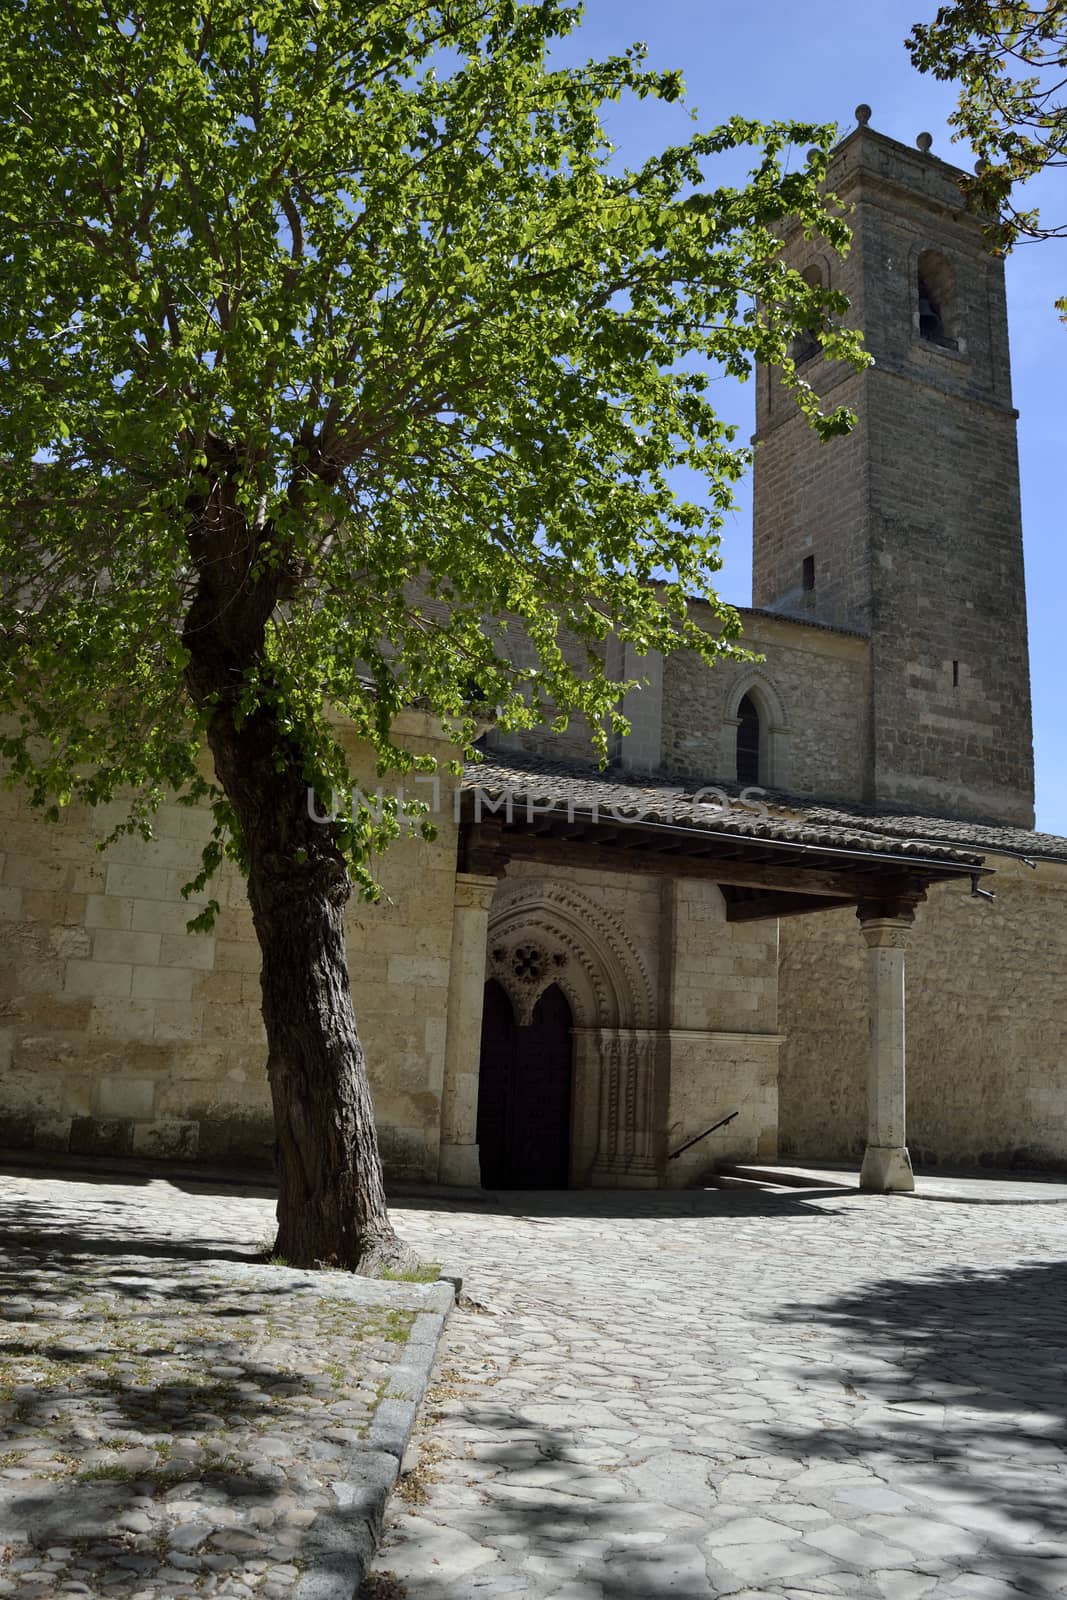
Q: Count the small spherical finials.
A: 4